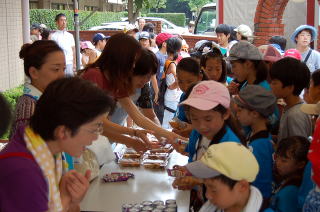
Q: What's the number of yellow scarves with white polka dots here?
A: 1